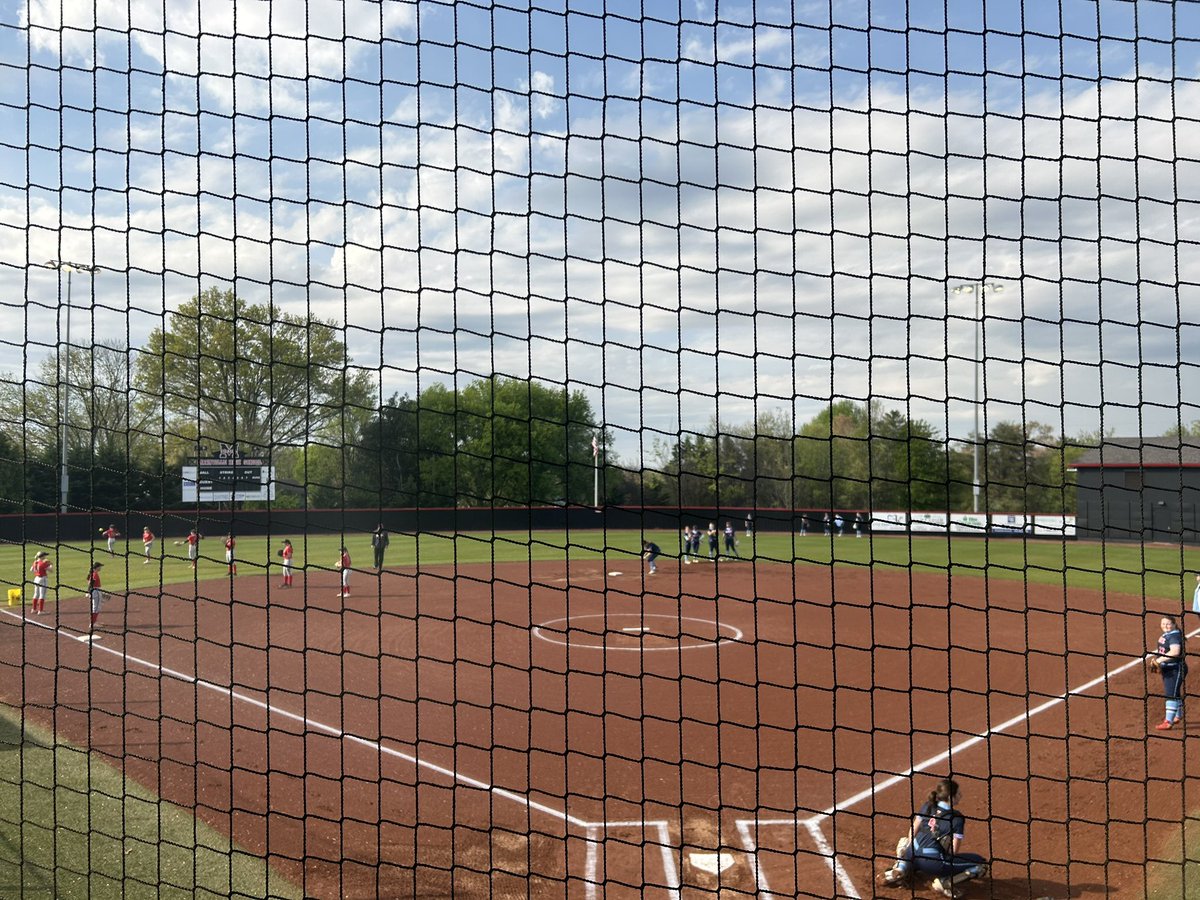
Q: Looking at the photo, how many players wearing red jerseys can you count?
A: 8